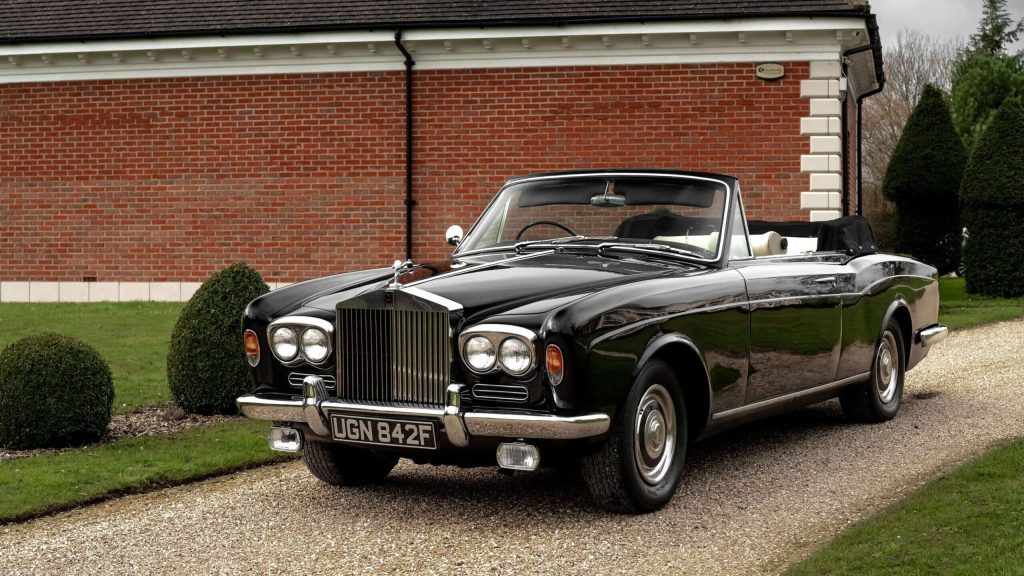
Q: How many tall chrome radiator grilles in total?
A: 1